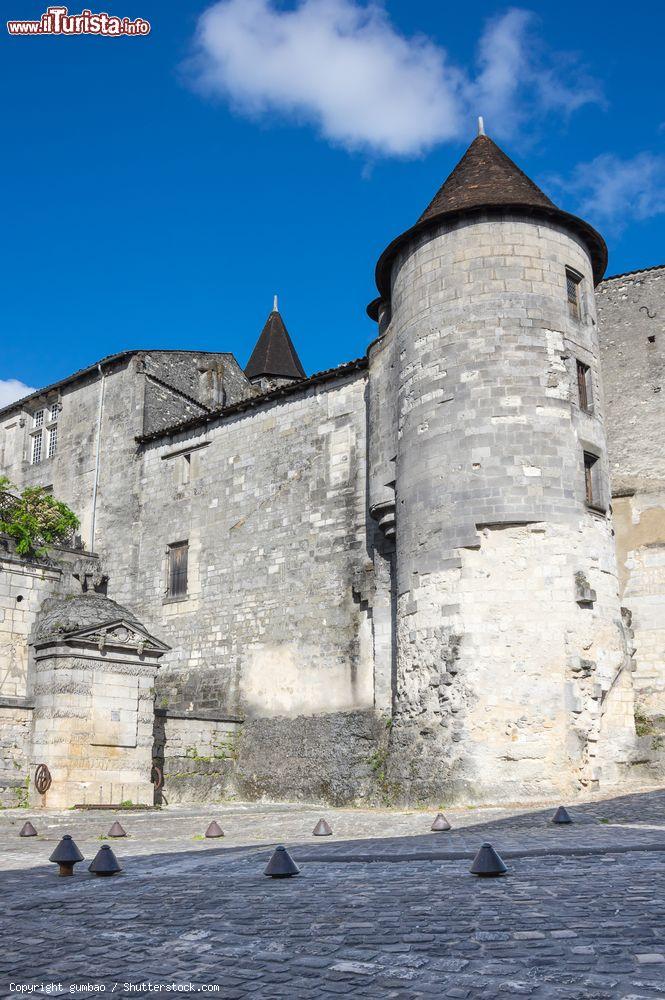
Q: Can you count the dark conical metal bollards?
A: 10